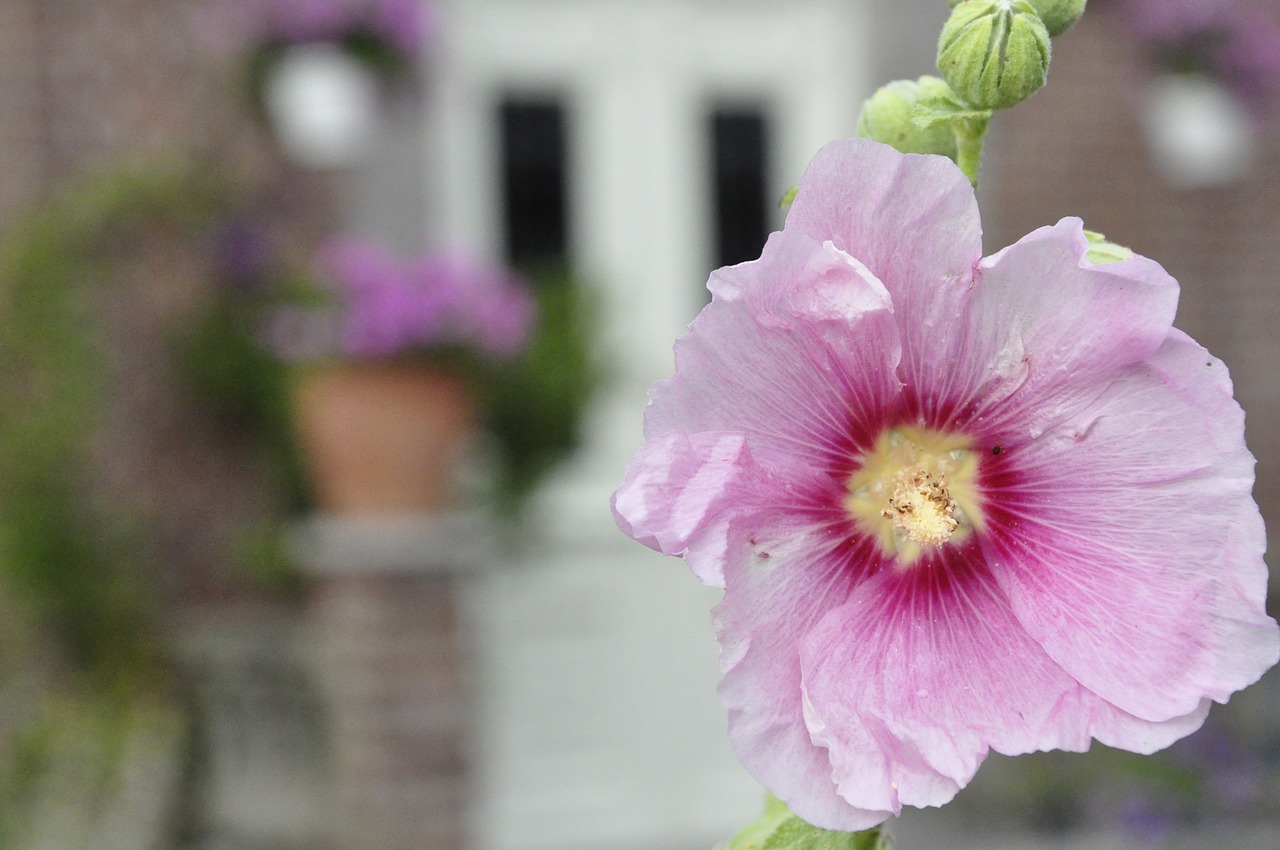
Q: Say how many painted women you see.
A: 0